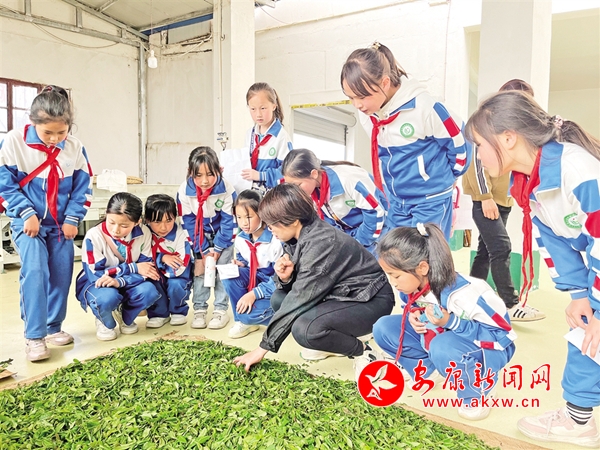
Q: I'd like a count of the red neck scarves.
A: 10